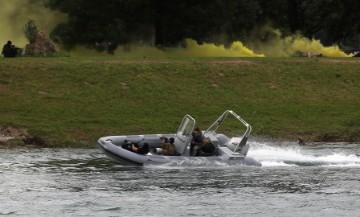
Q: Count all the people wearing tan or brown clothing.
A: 1